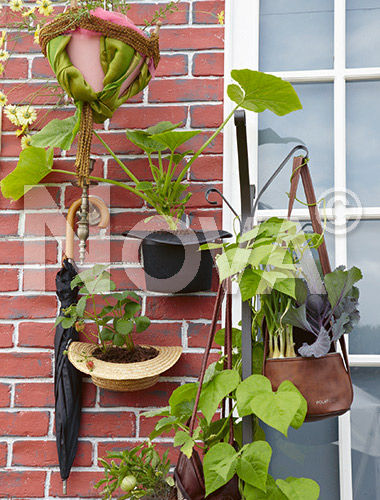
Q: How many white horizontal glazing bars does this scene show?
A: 3